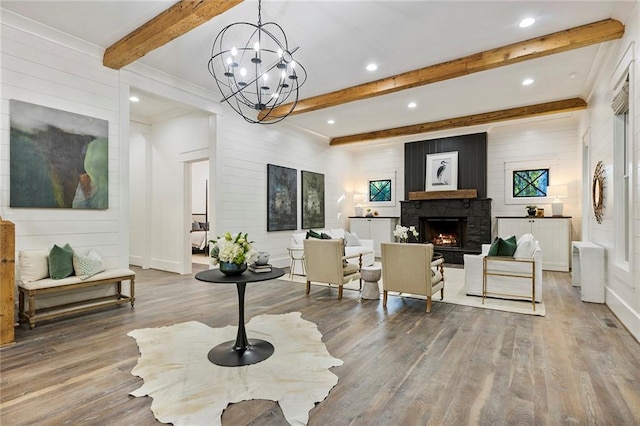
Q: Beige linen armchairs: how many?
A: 2